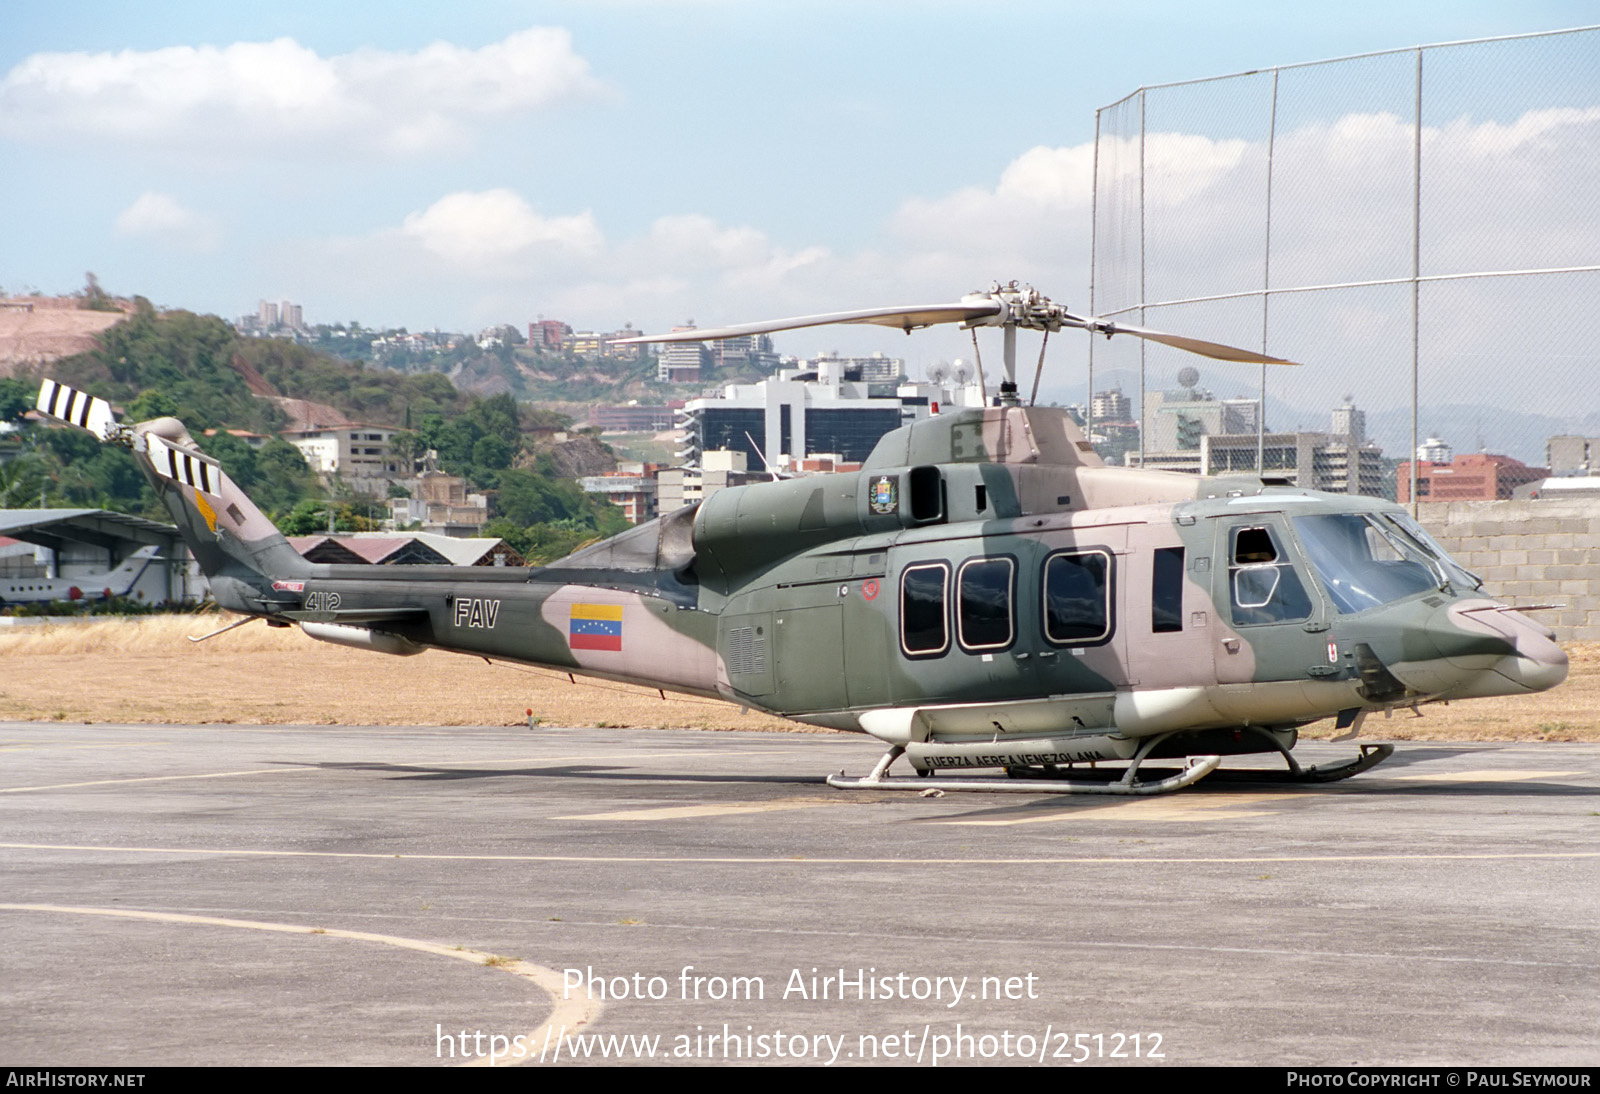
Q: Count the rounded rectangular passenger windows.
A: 3